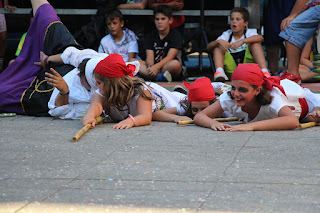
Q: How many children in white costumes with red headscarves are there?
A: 3